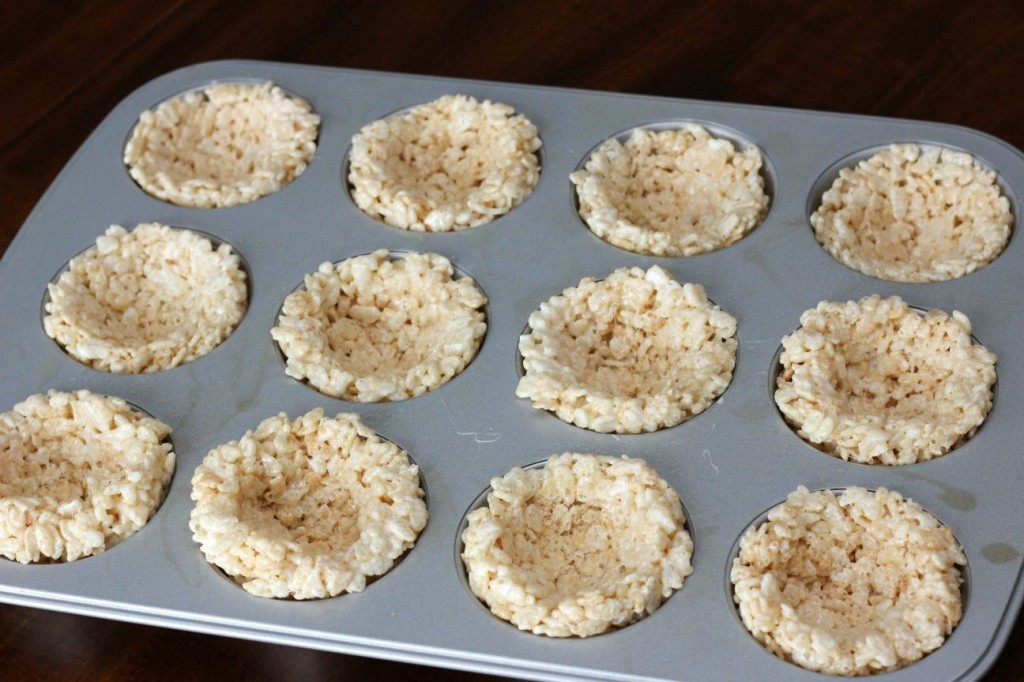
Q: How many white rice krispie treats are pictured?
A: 12